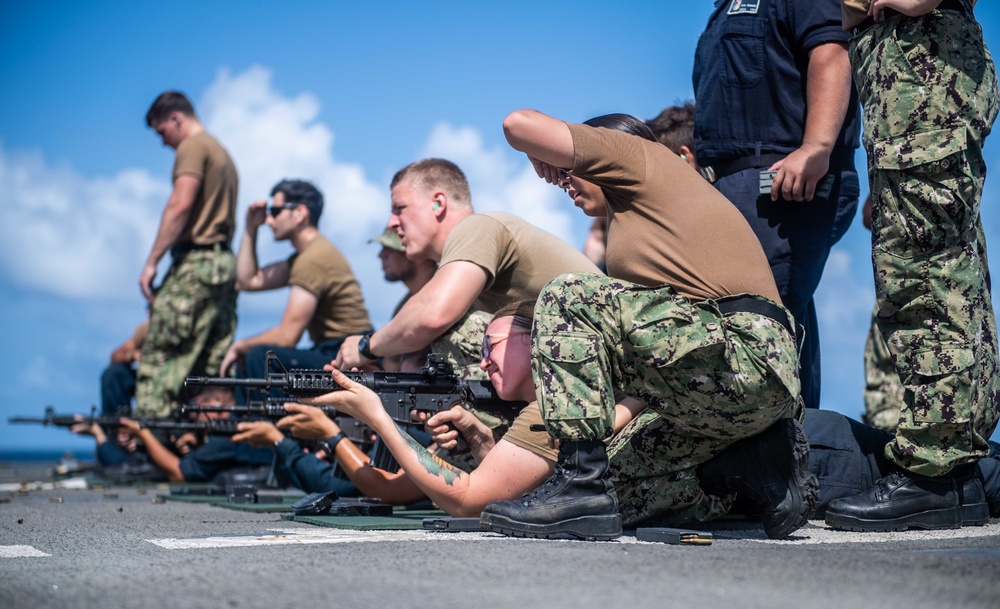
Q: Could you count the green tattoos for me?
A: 1